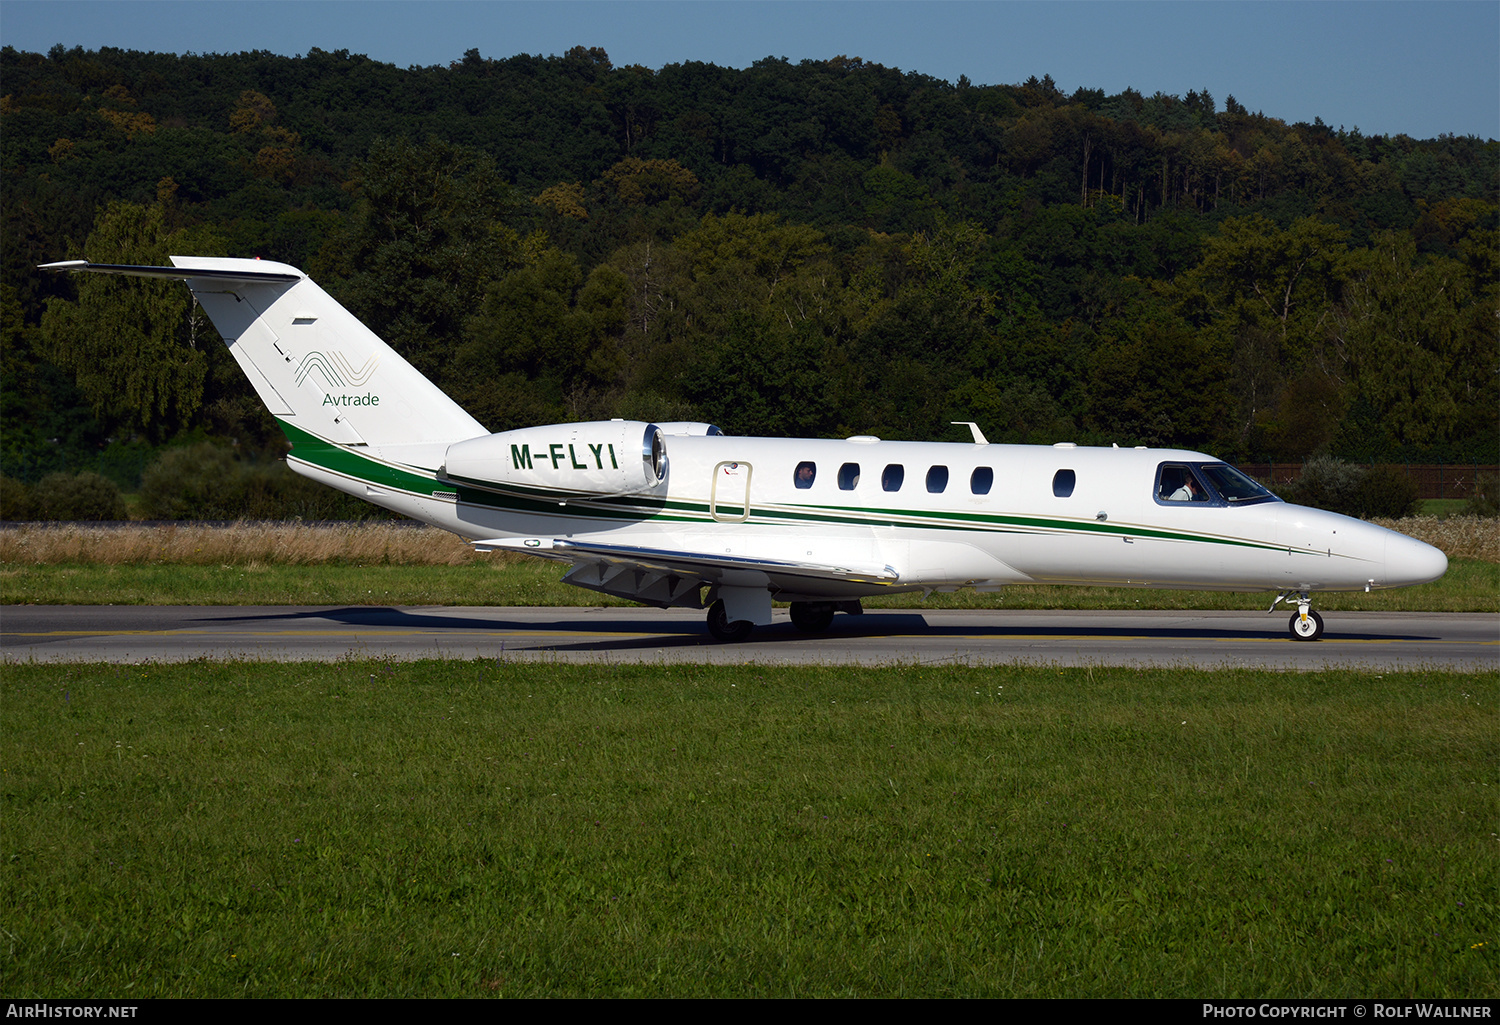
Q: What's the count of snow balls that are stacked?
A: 0